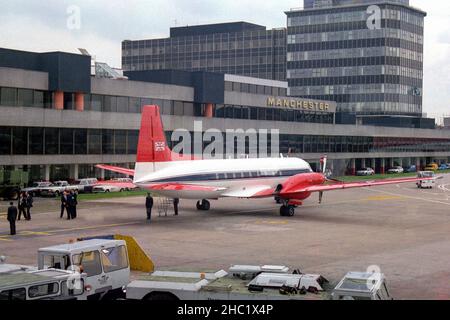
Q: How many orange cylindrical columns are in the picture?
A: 3